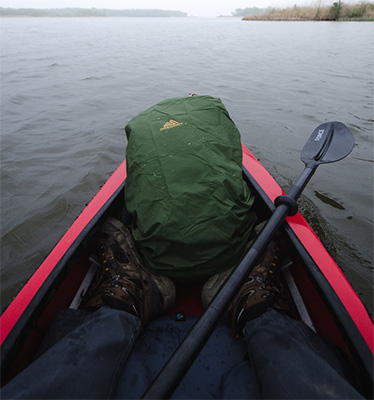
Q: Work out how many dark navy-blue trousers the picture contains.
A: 1